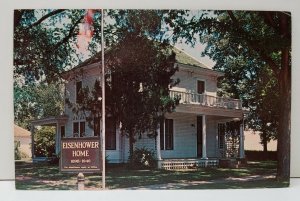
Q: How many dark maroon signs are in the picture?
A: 1